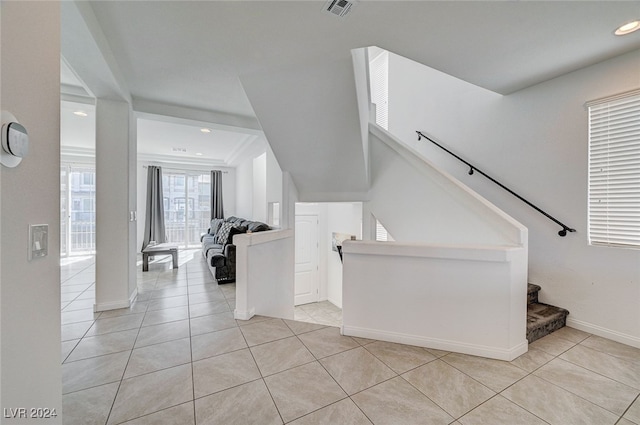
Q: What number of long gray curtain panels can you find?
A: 2